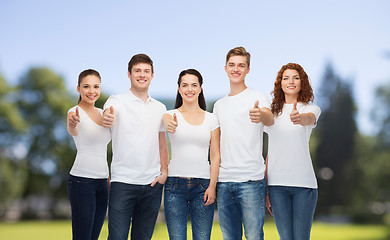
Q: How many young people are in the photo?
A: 5